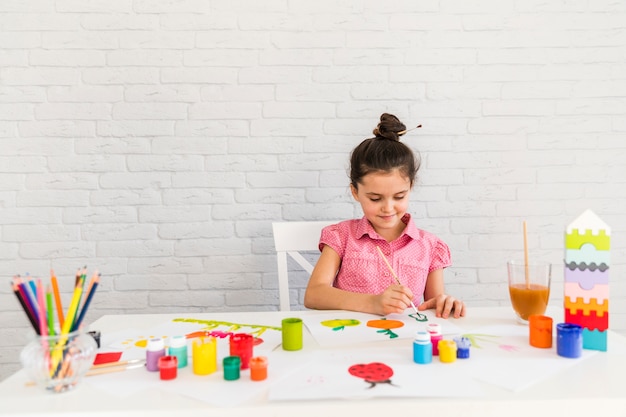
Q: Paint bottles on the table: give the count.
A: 14